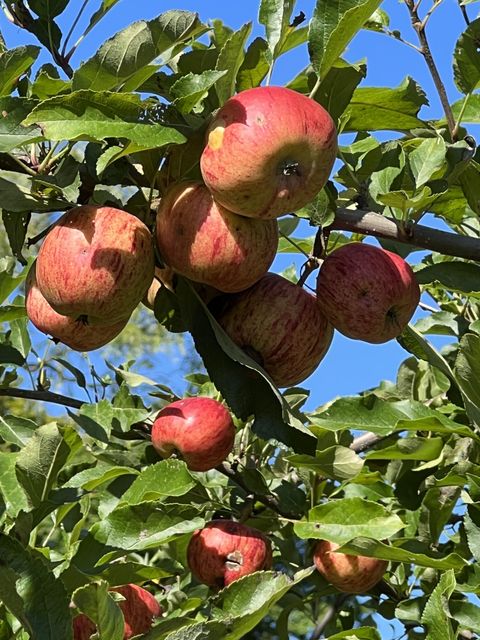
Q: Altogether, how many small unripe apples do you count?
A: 0